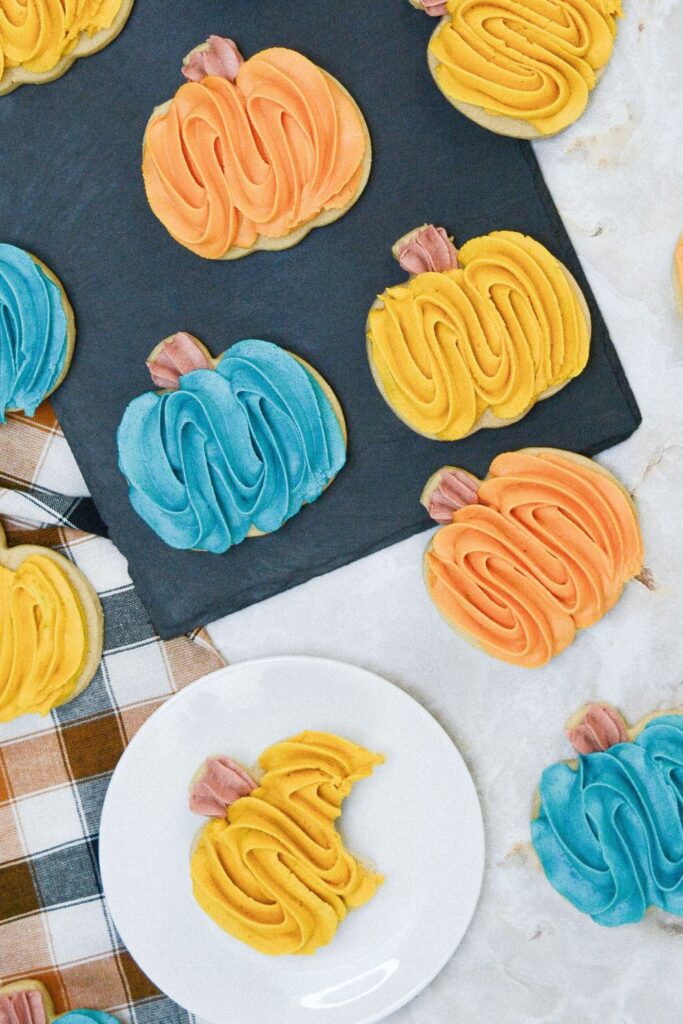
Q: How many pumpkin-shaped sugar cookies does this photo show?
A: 12